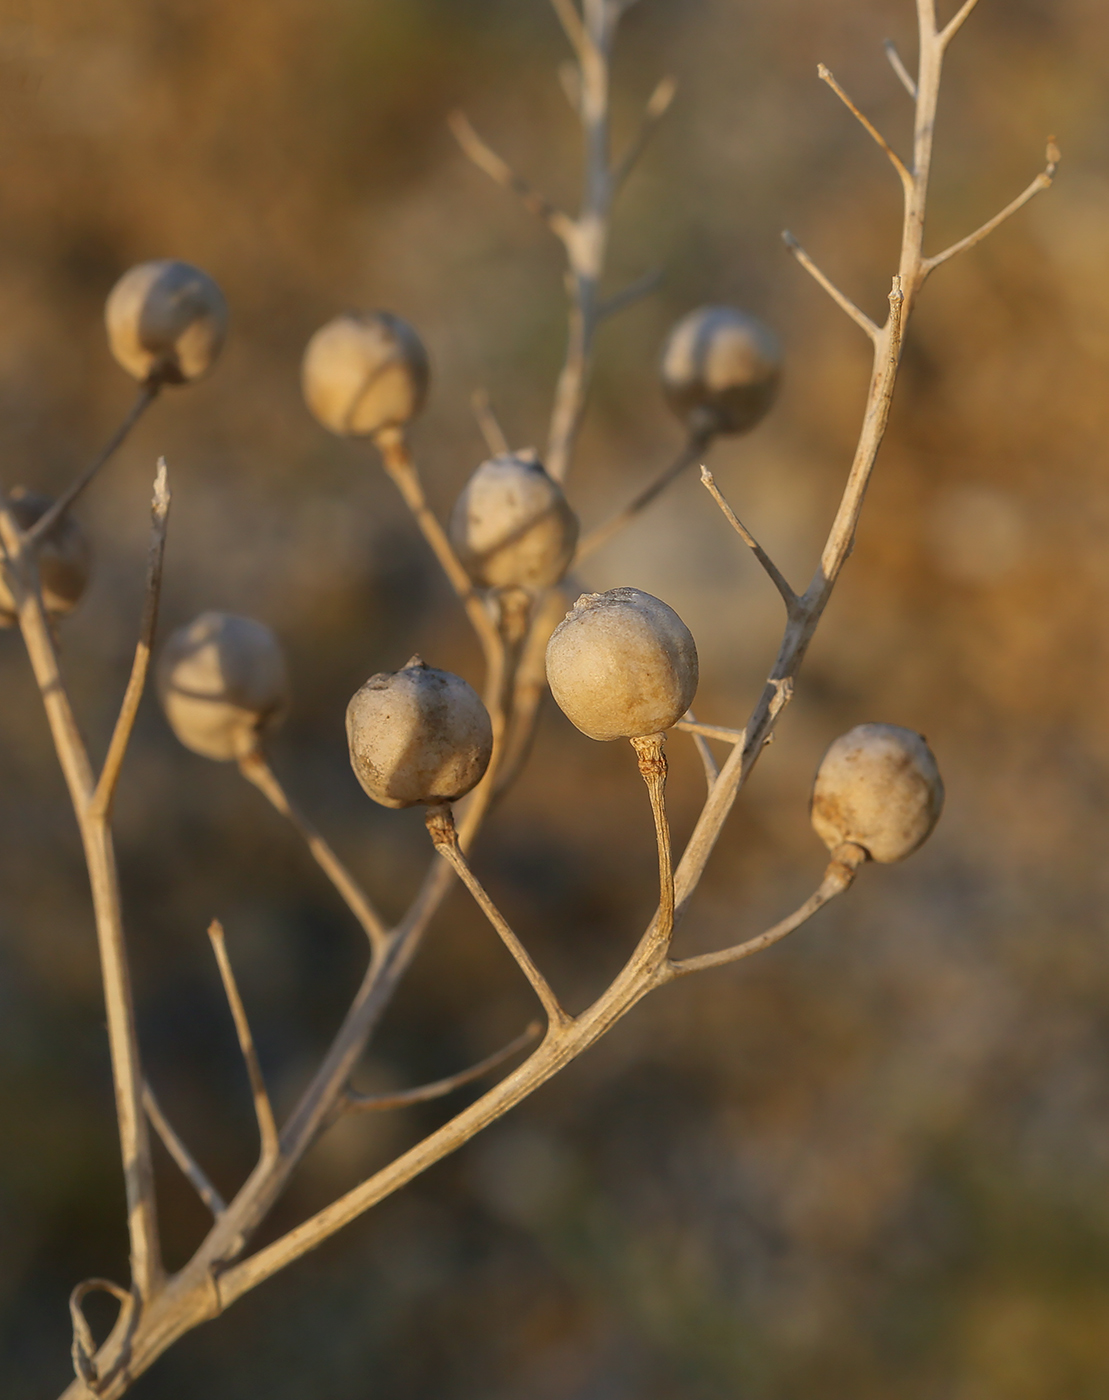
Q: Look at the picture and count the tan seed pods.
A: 9